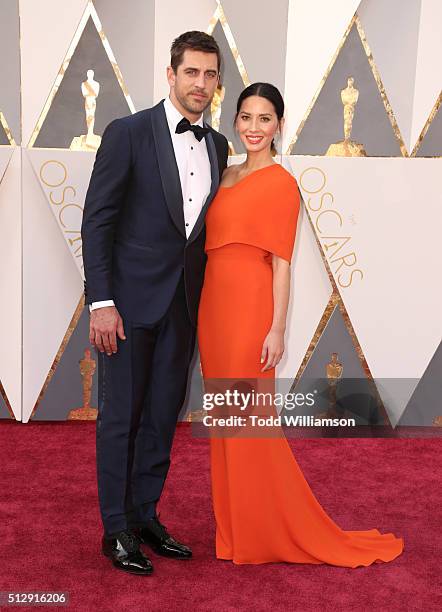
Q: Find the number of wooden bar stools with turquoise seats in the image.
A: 0